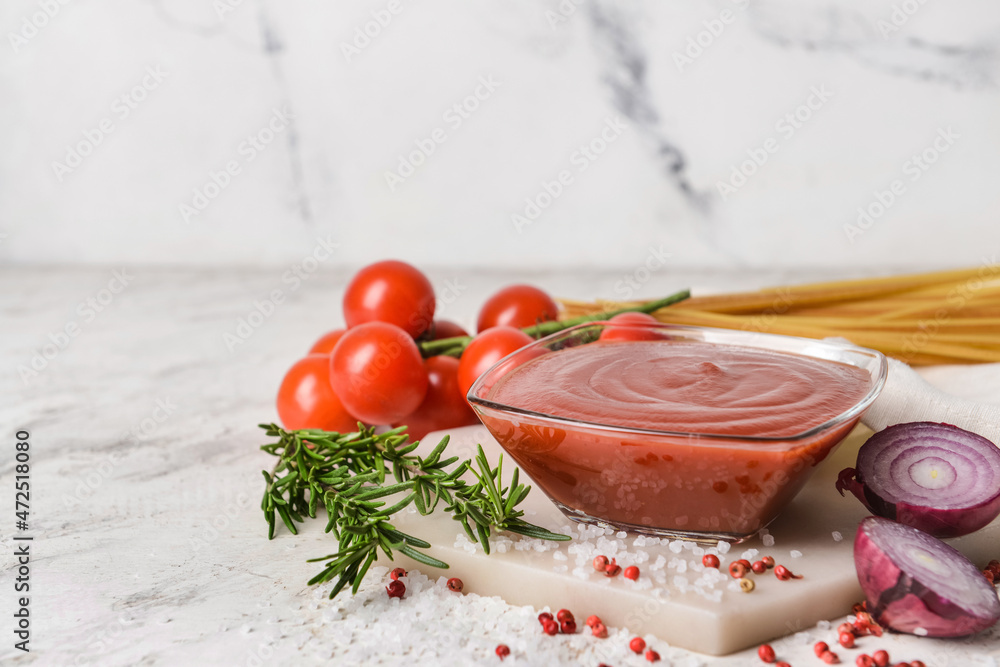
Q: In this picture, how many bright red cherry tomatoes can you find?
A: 9